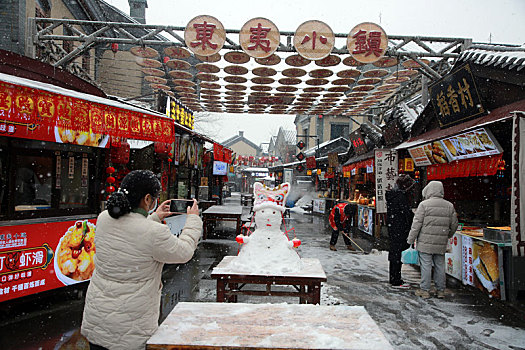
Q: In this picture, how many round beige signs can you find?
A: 4